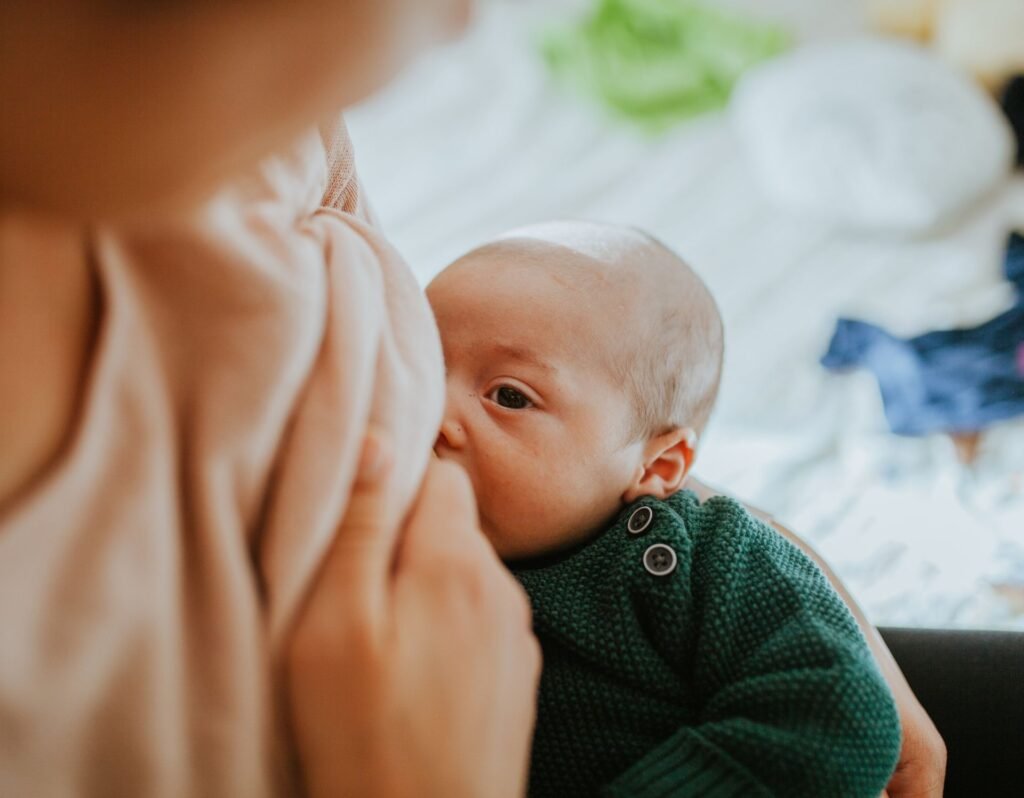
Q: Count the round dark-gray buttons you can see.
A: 2